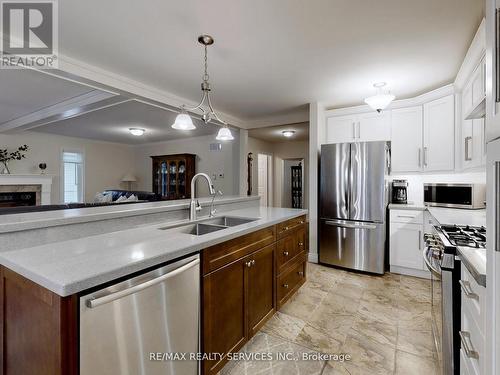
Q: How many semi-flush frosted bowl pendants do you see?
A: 1